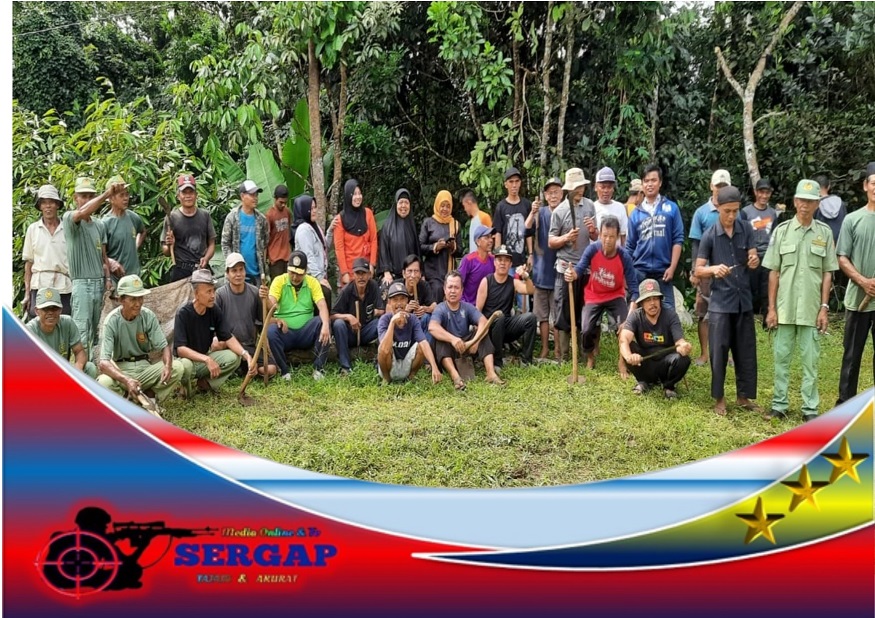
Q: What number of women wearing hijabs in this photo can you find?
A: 4